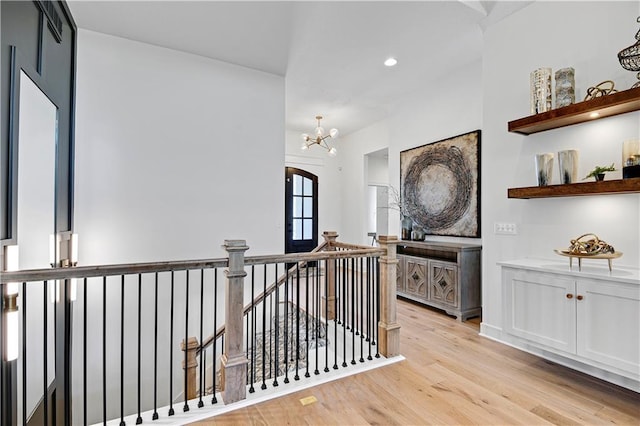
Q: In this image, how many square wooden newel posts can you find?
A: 4